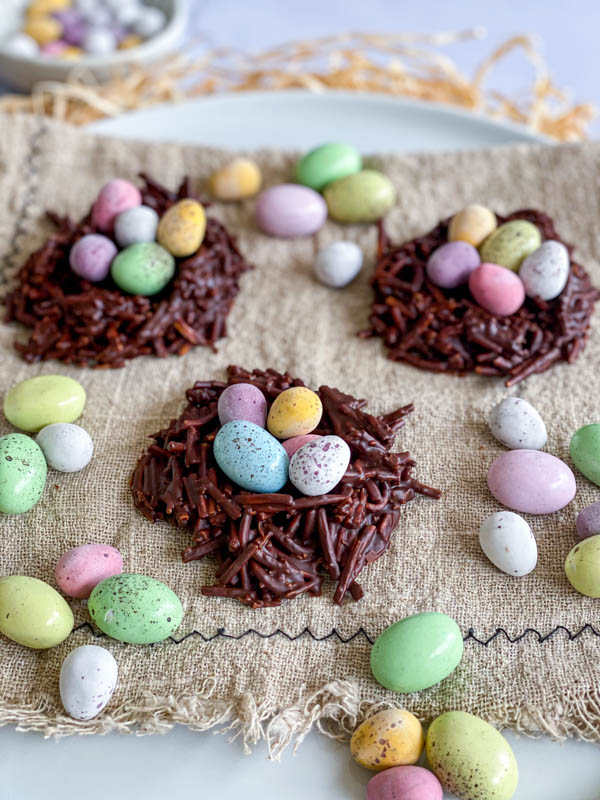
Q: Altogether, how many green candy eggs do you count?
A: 12